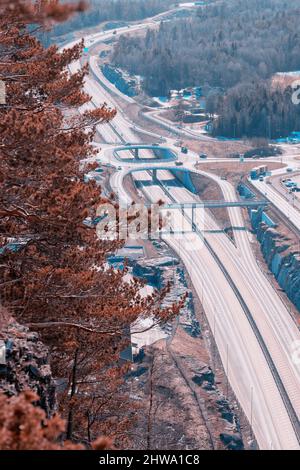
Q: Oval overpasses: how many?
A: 1